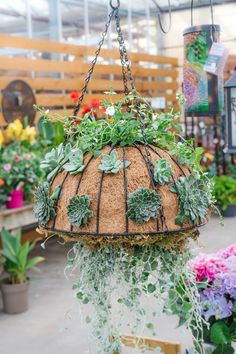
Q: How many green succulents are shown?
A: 8